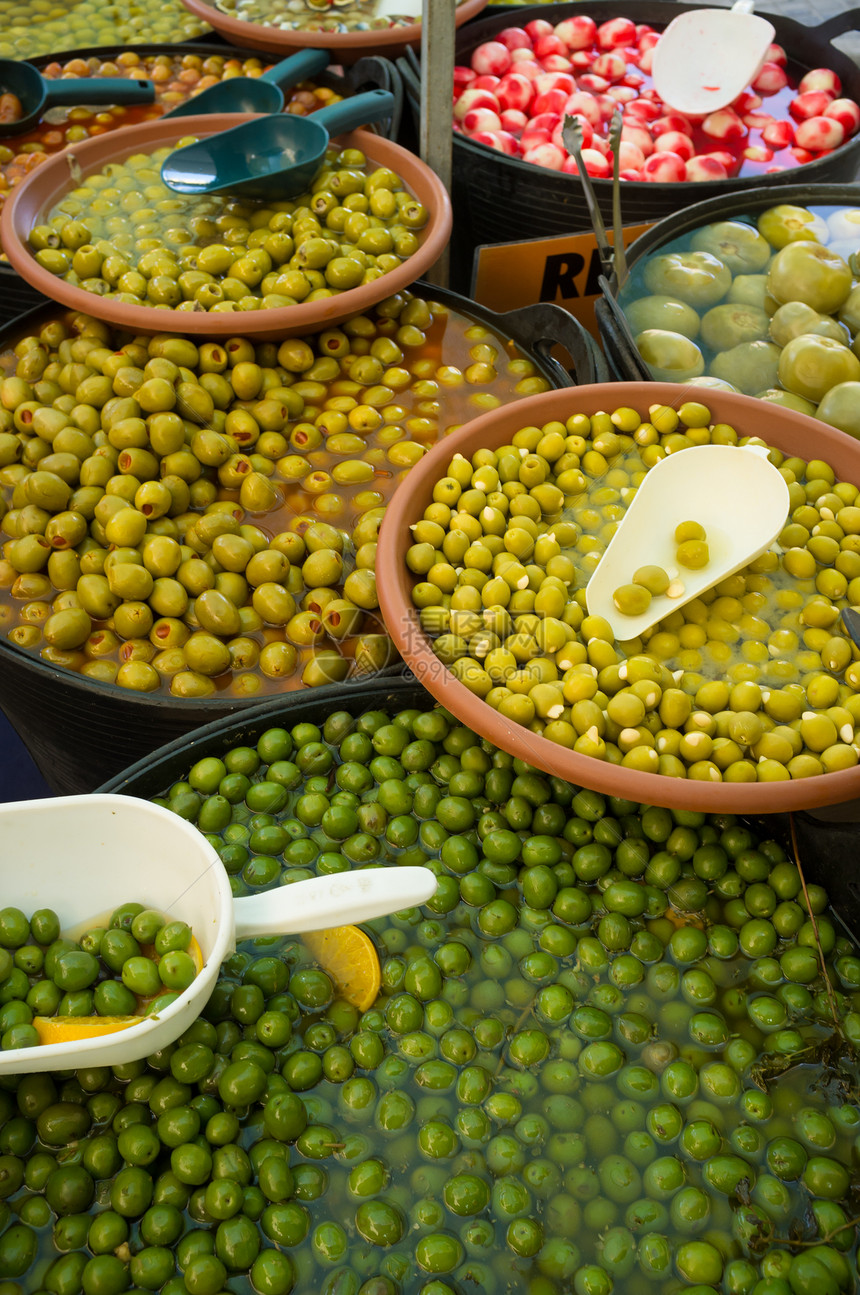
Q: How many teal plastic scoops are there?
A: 3